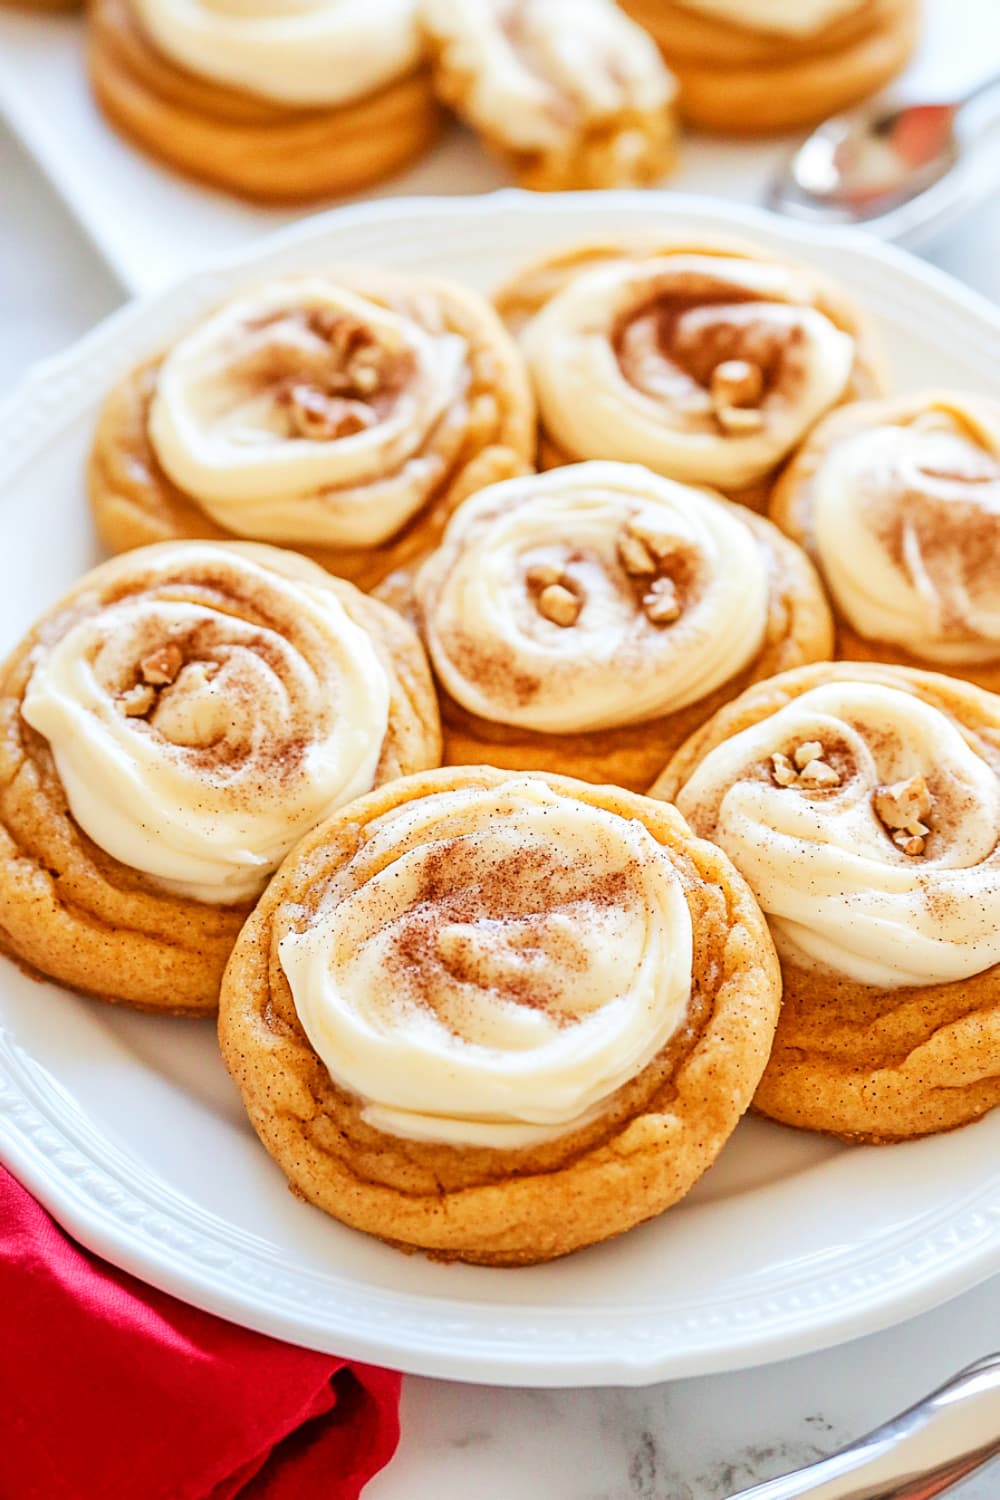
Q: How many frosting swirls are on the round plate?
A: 7